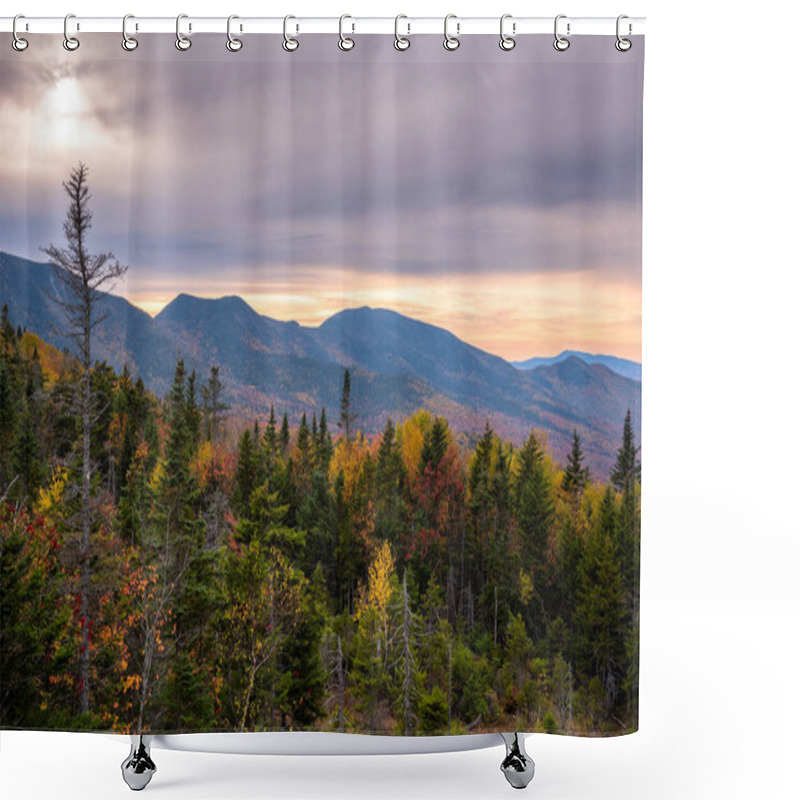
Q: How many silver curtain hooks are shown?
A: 12